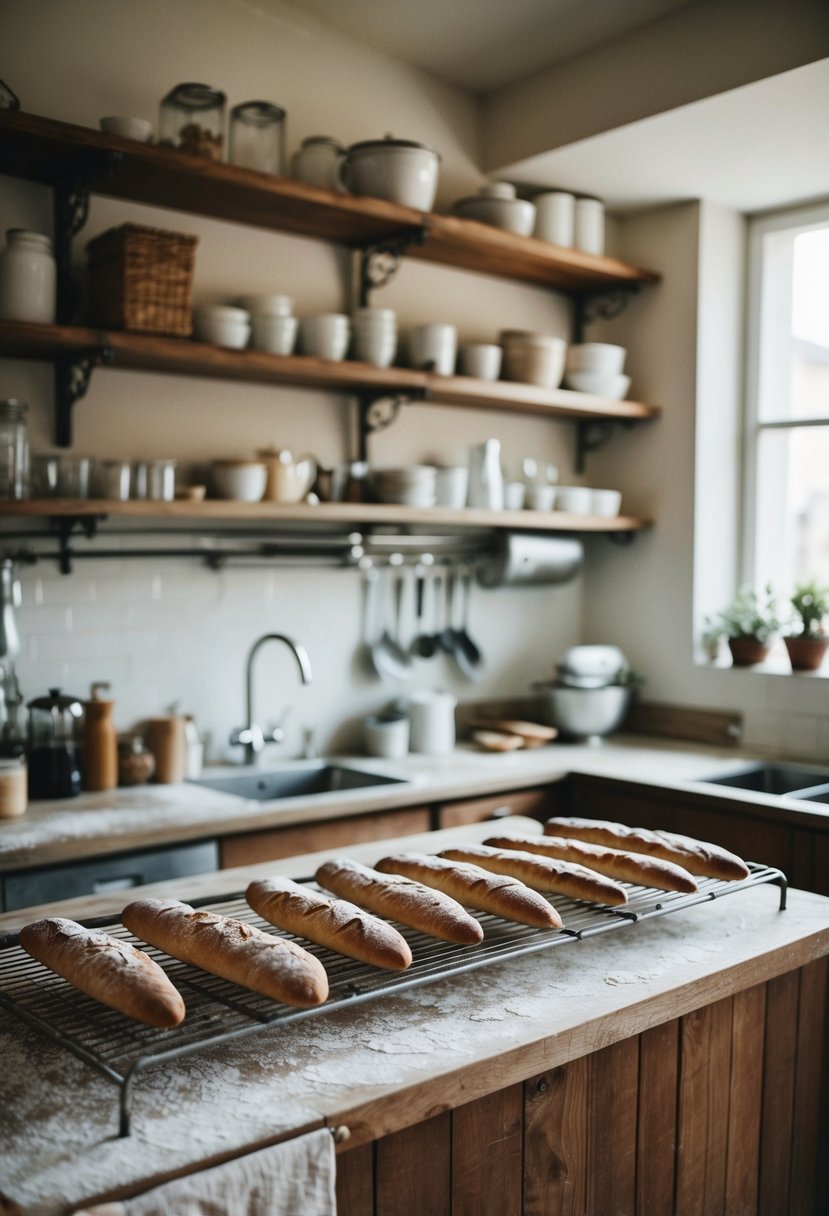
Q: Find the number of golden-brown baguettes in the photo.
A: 8